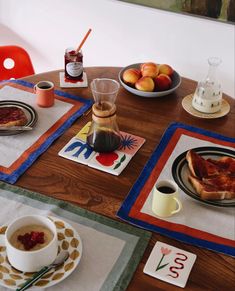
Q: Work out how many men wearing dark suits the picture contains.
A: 0